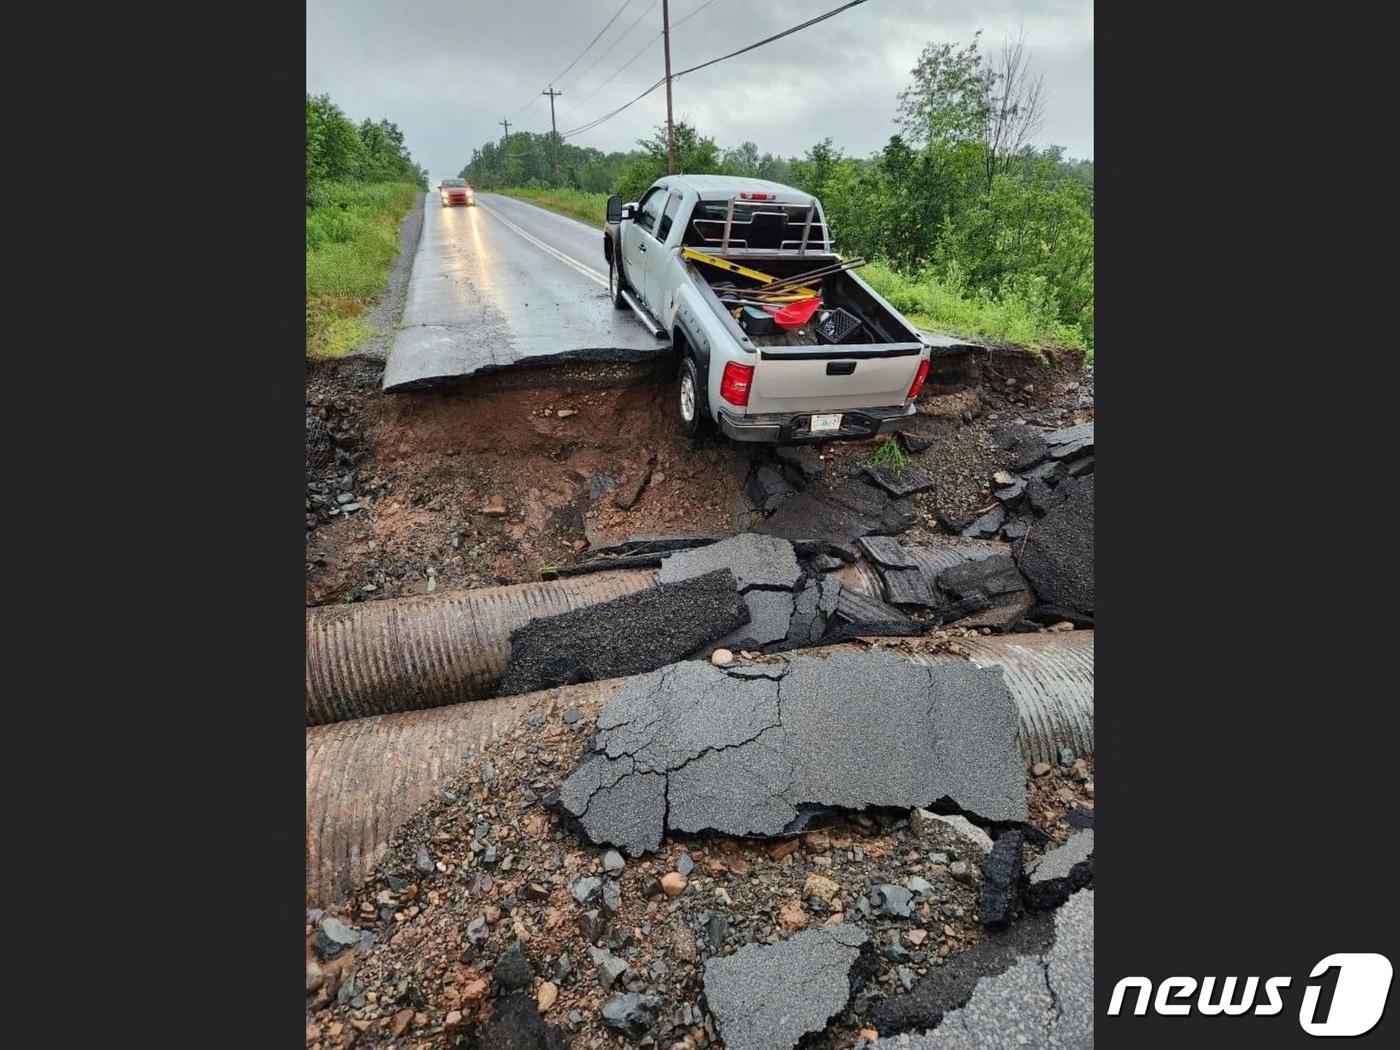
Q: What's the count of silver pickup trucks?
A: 1